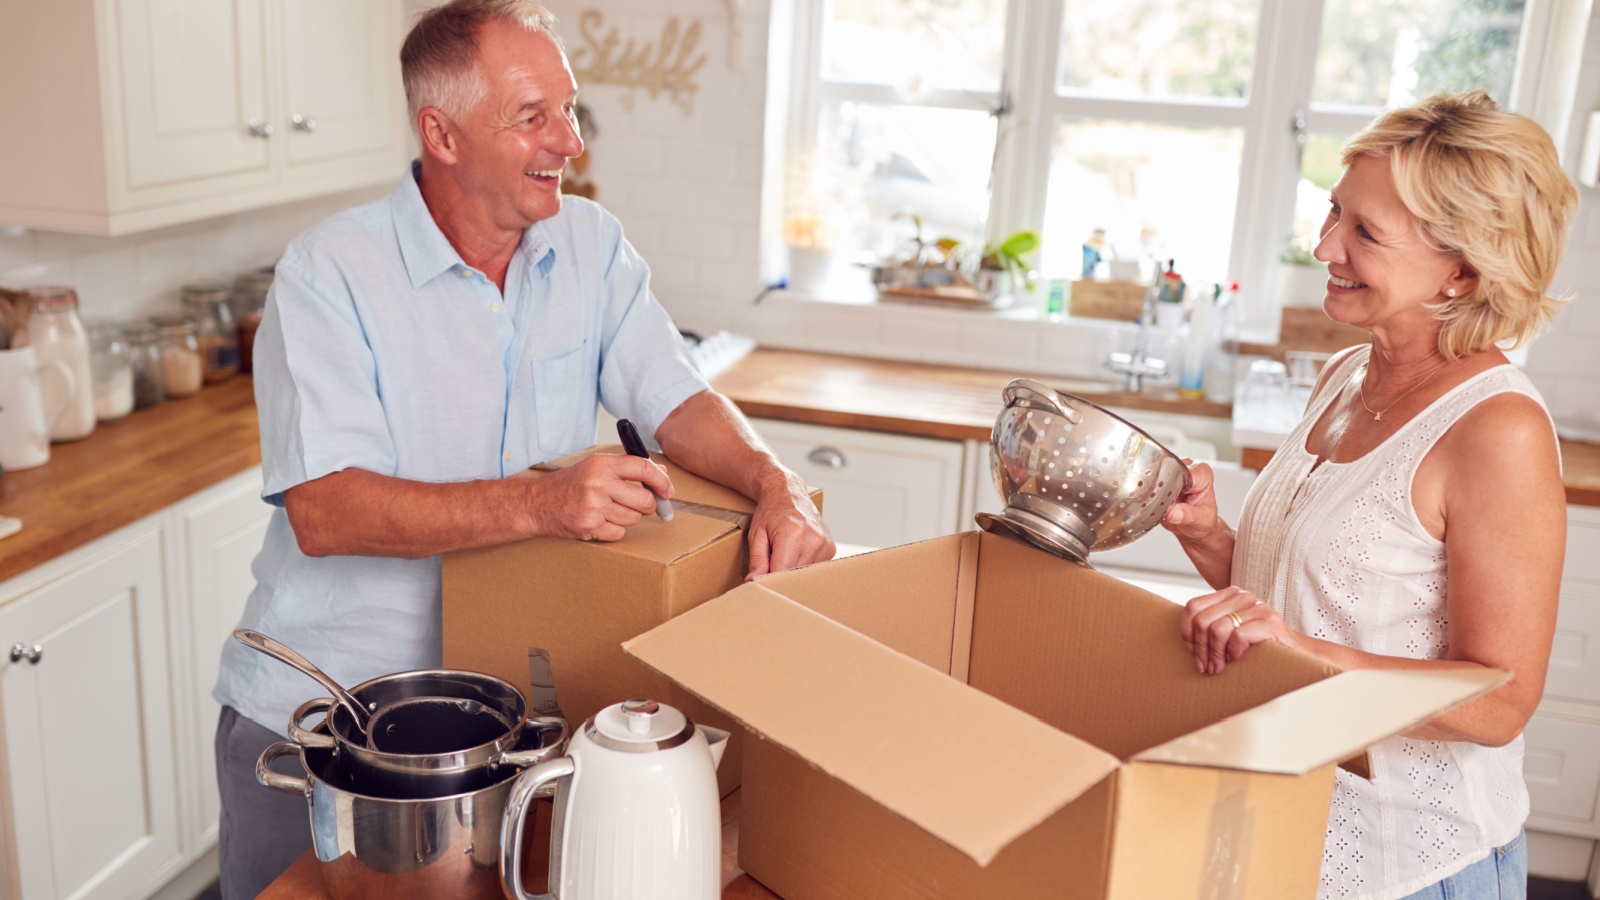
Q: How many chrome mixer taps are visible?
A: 1